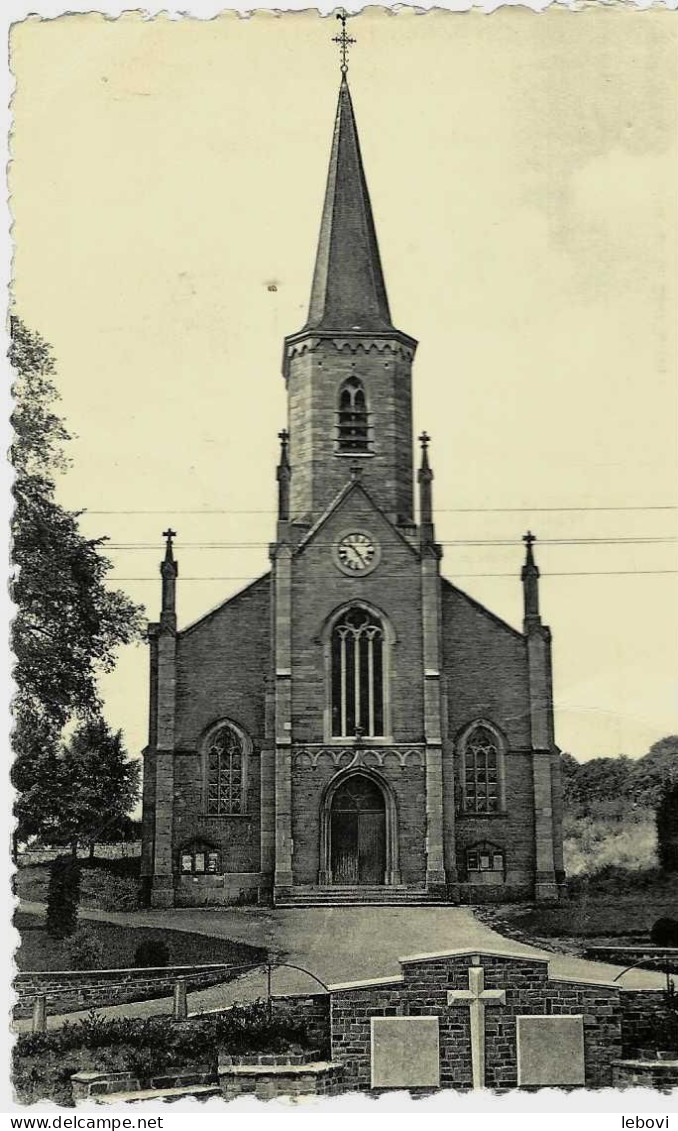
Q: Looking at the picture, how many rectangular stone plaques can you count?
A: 2